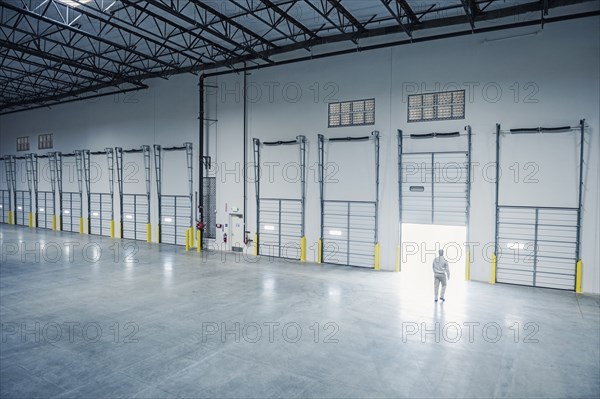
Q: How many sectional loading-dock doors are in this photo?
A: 11